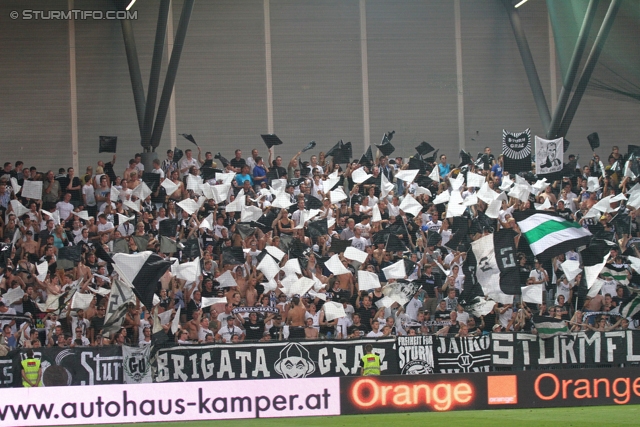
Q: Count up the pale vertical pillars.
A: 6